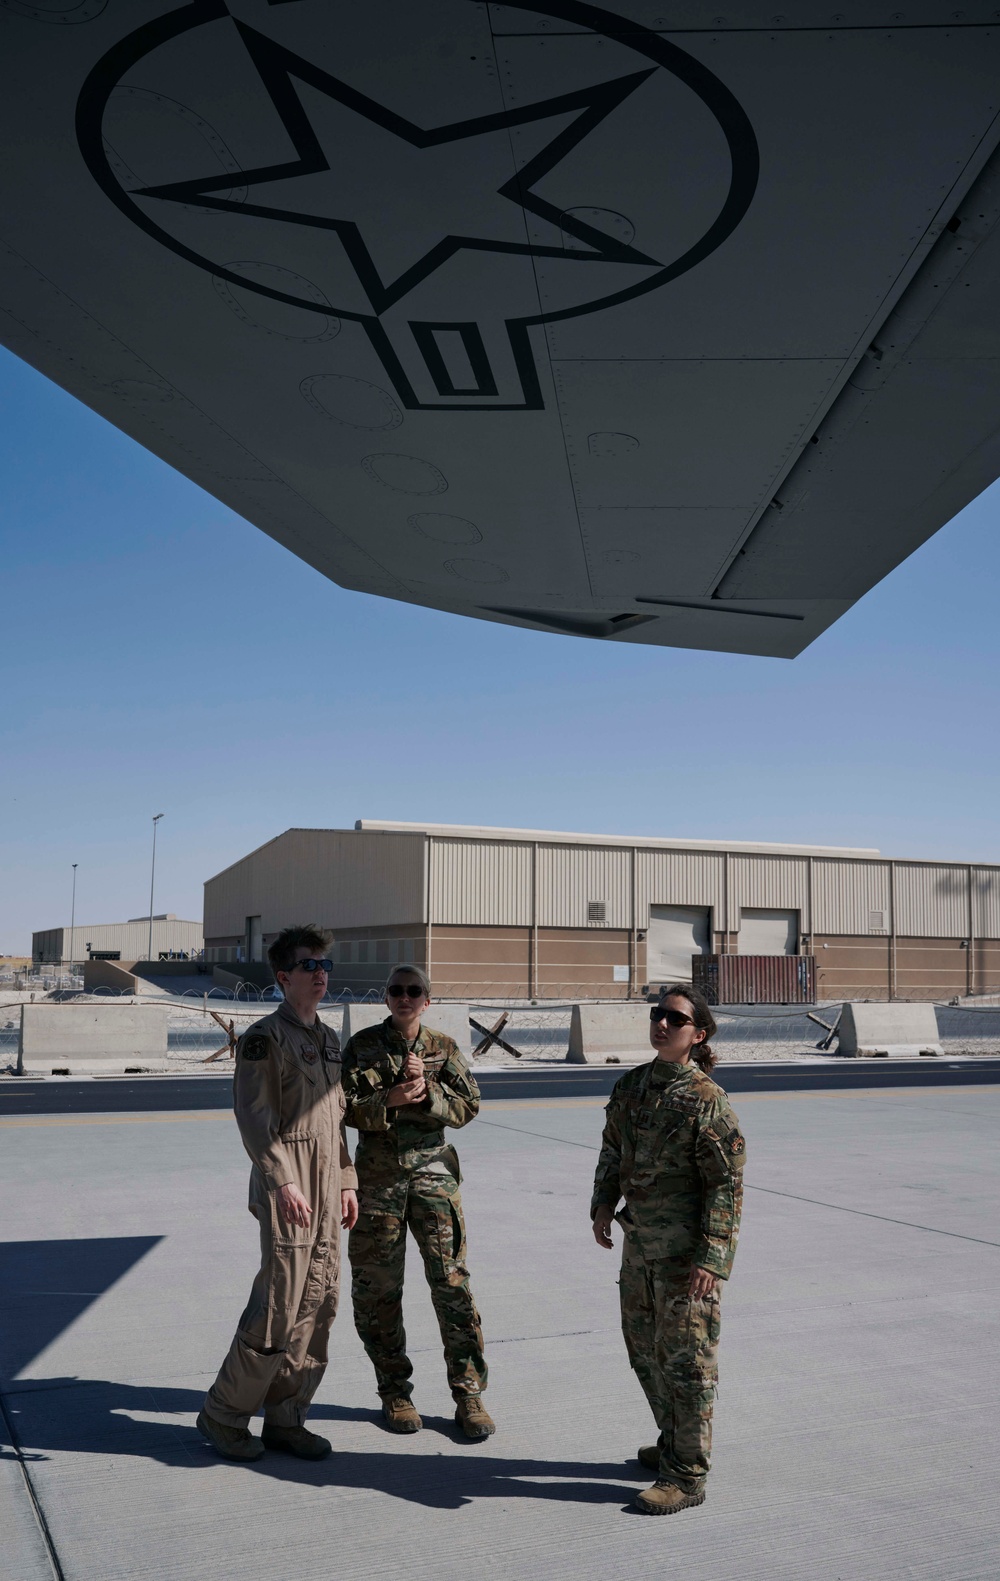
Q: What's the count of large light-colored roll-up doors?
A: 2